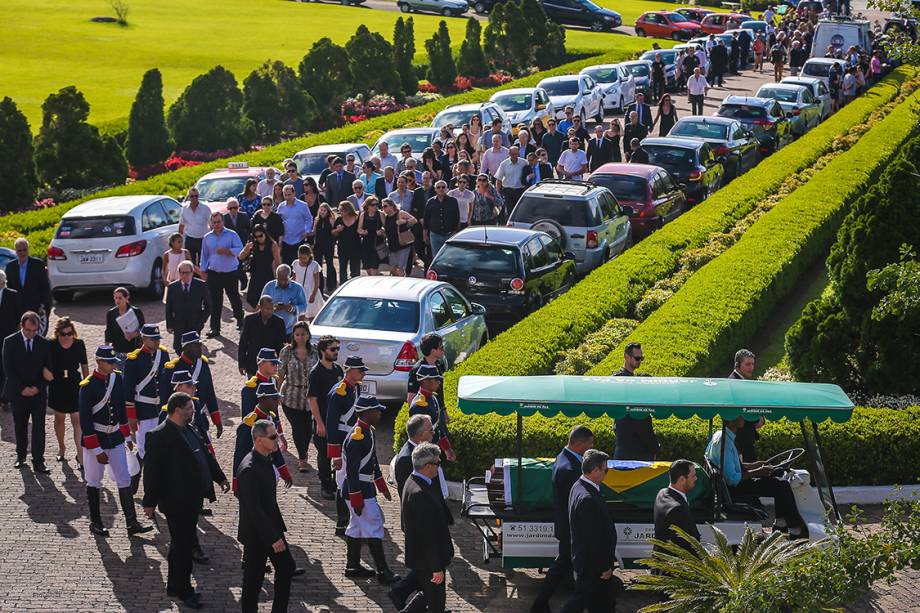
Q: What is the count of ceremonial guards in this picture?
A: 9